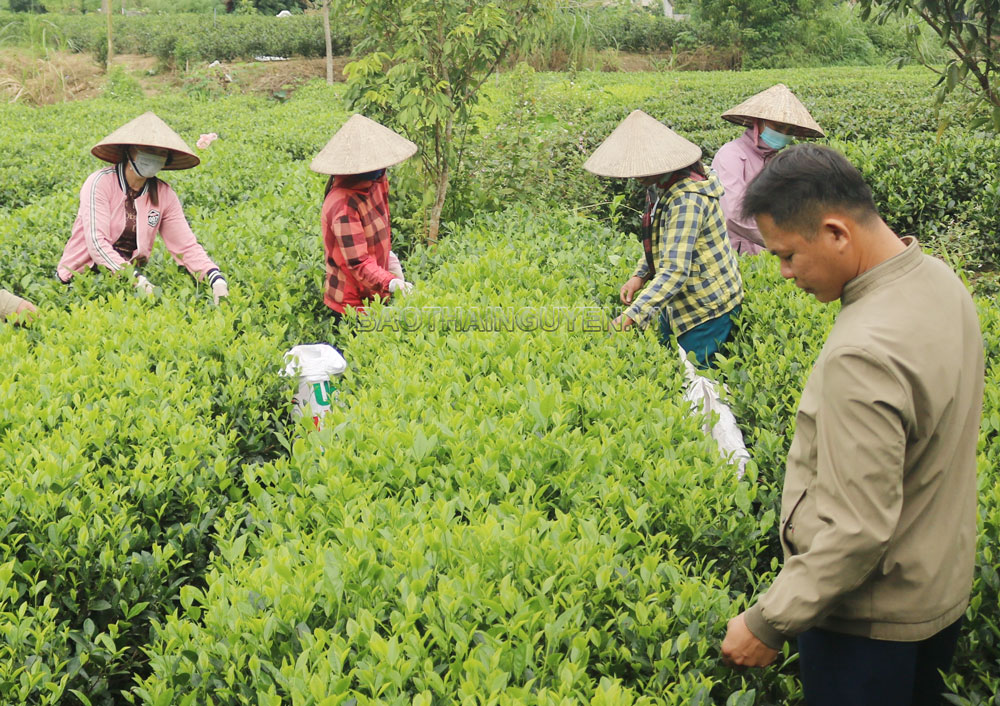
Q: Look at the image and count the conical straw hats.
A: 4